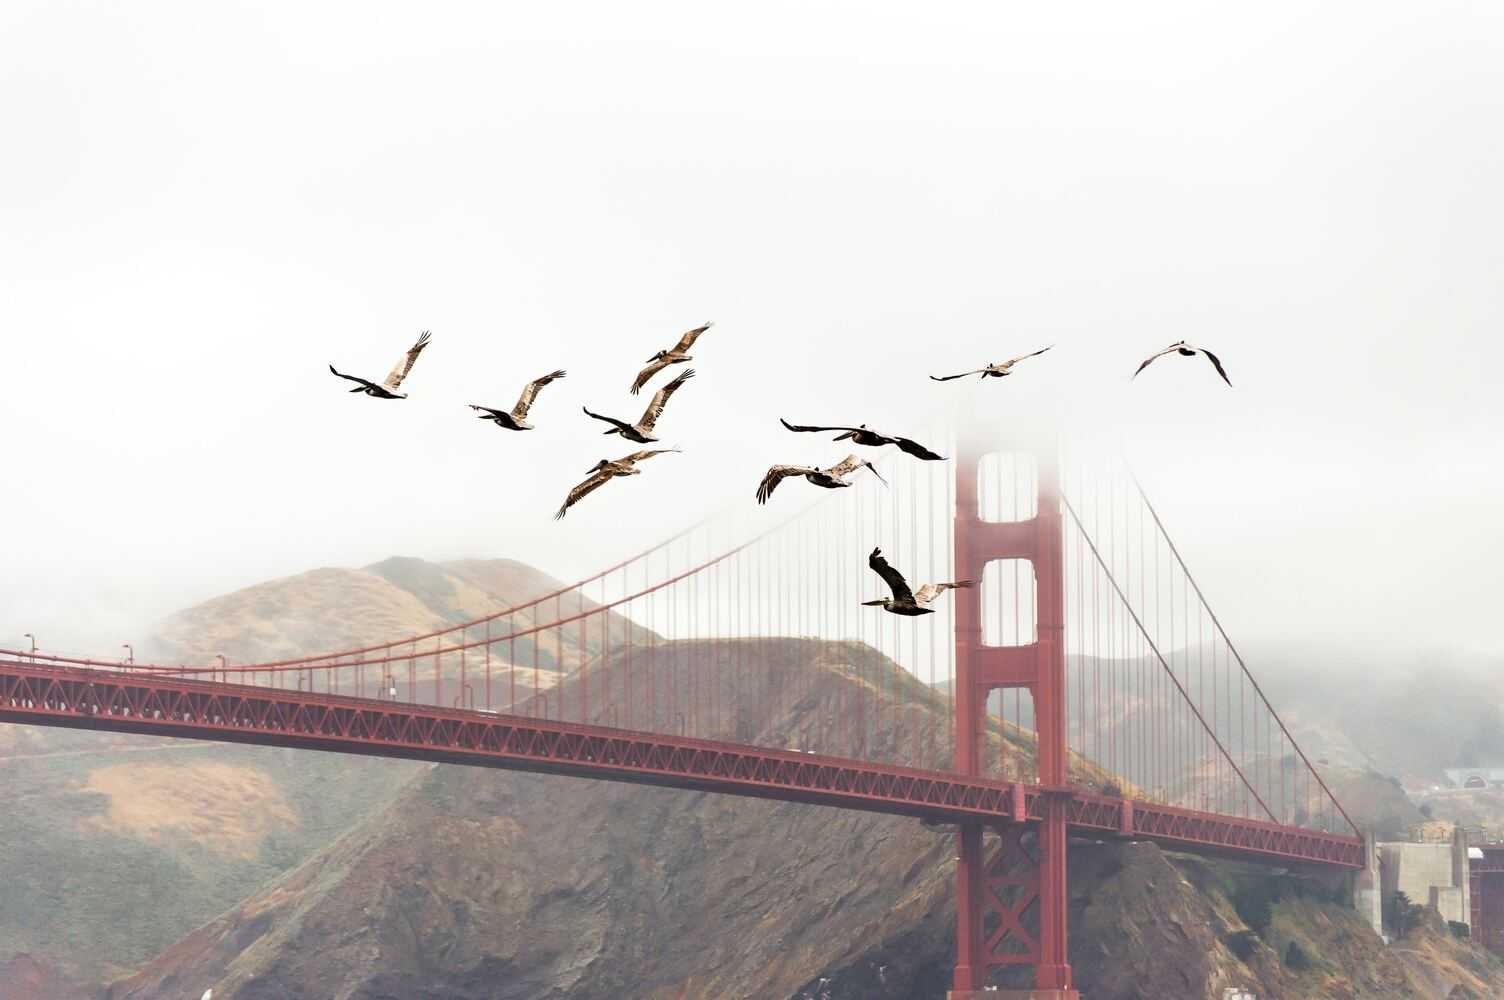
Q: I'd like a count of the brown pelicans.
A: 10